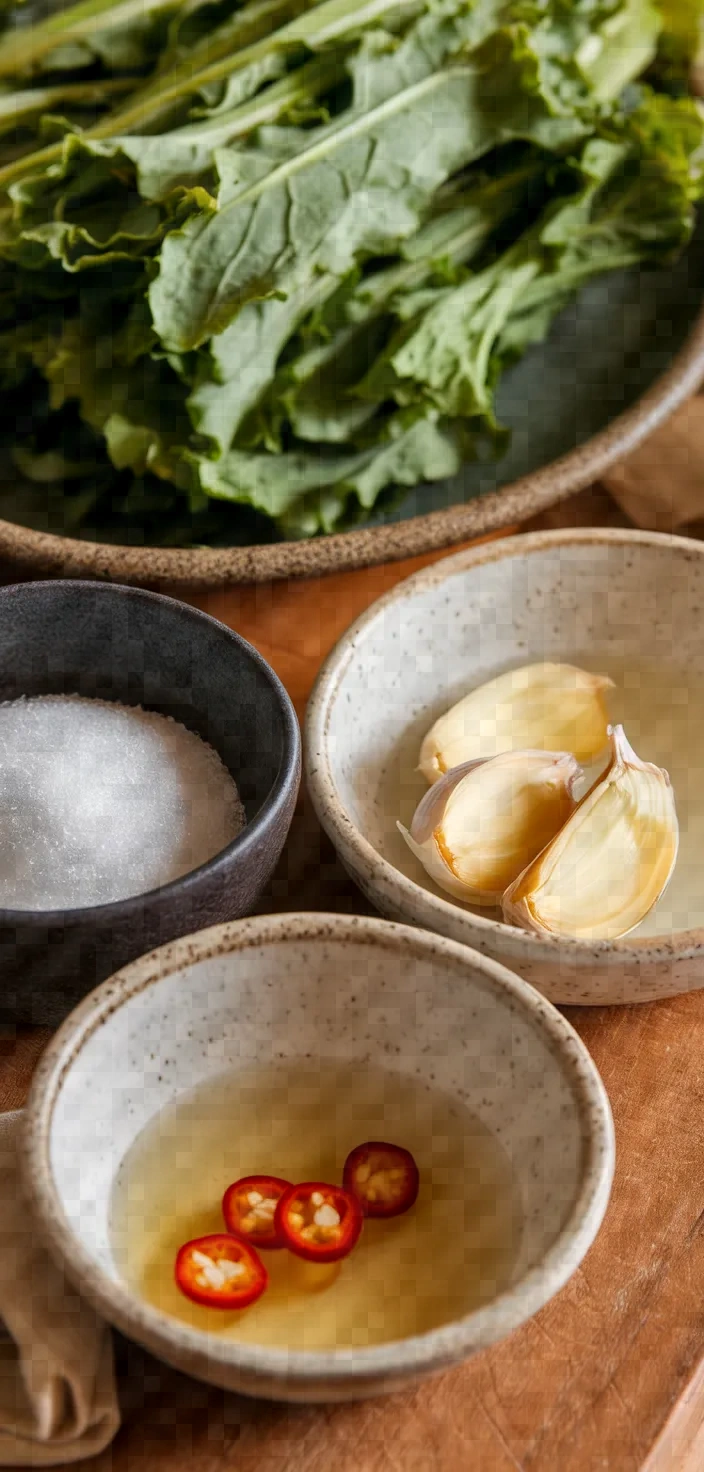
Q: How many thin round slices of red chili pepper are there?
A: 4